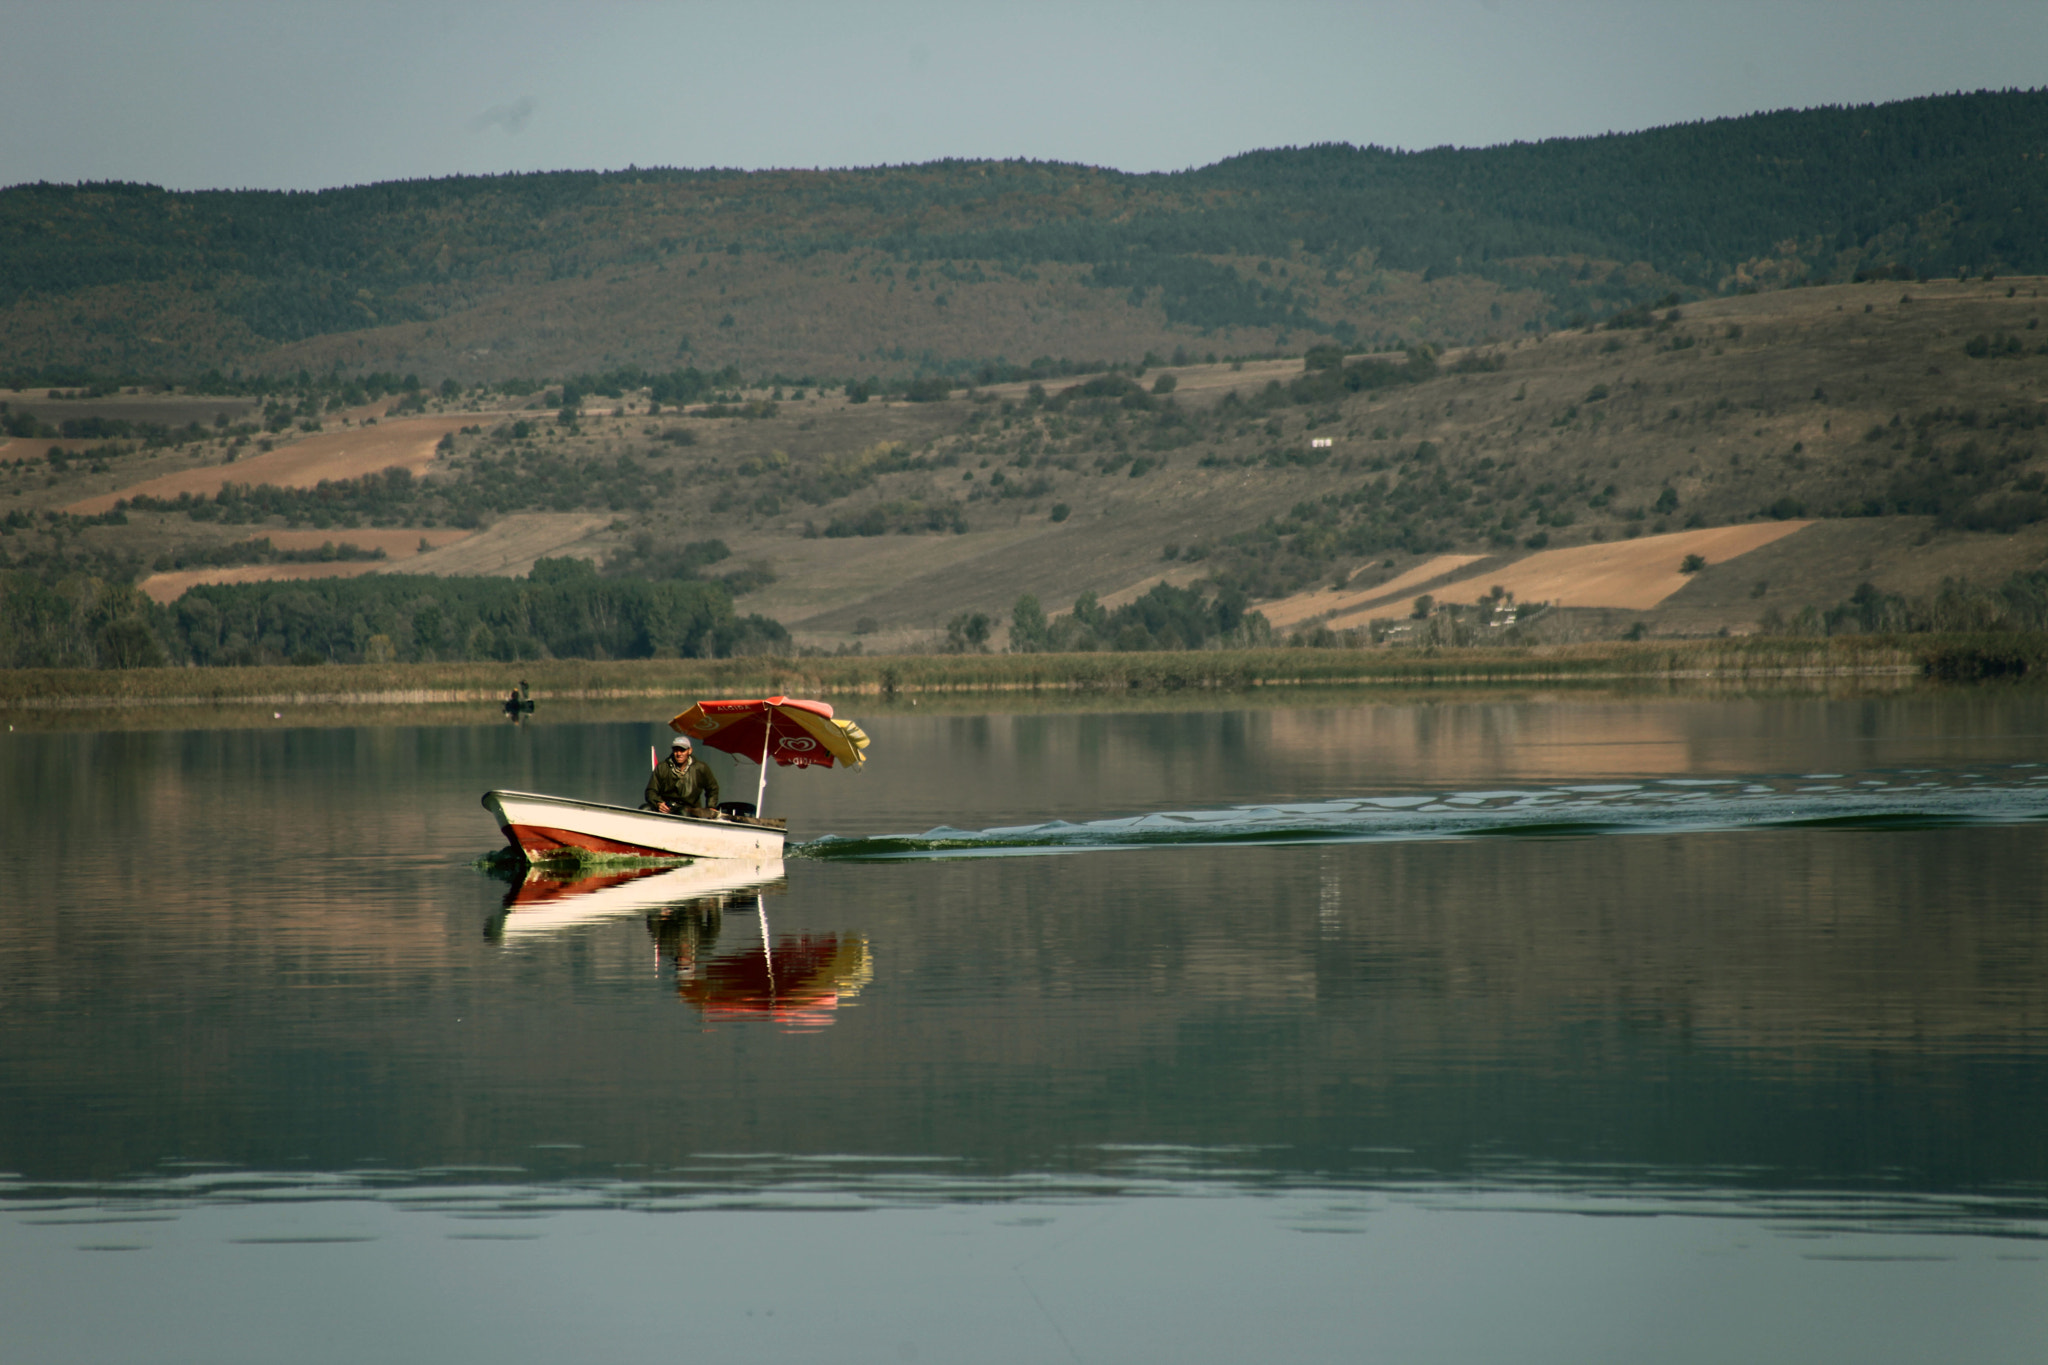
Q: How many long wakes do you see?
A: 1